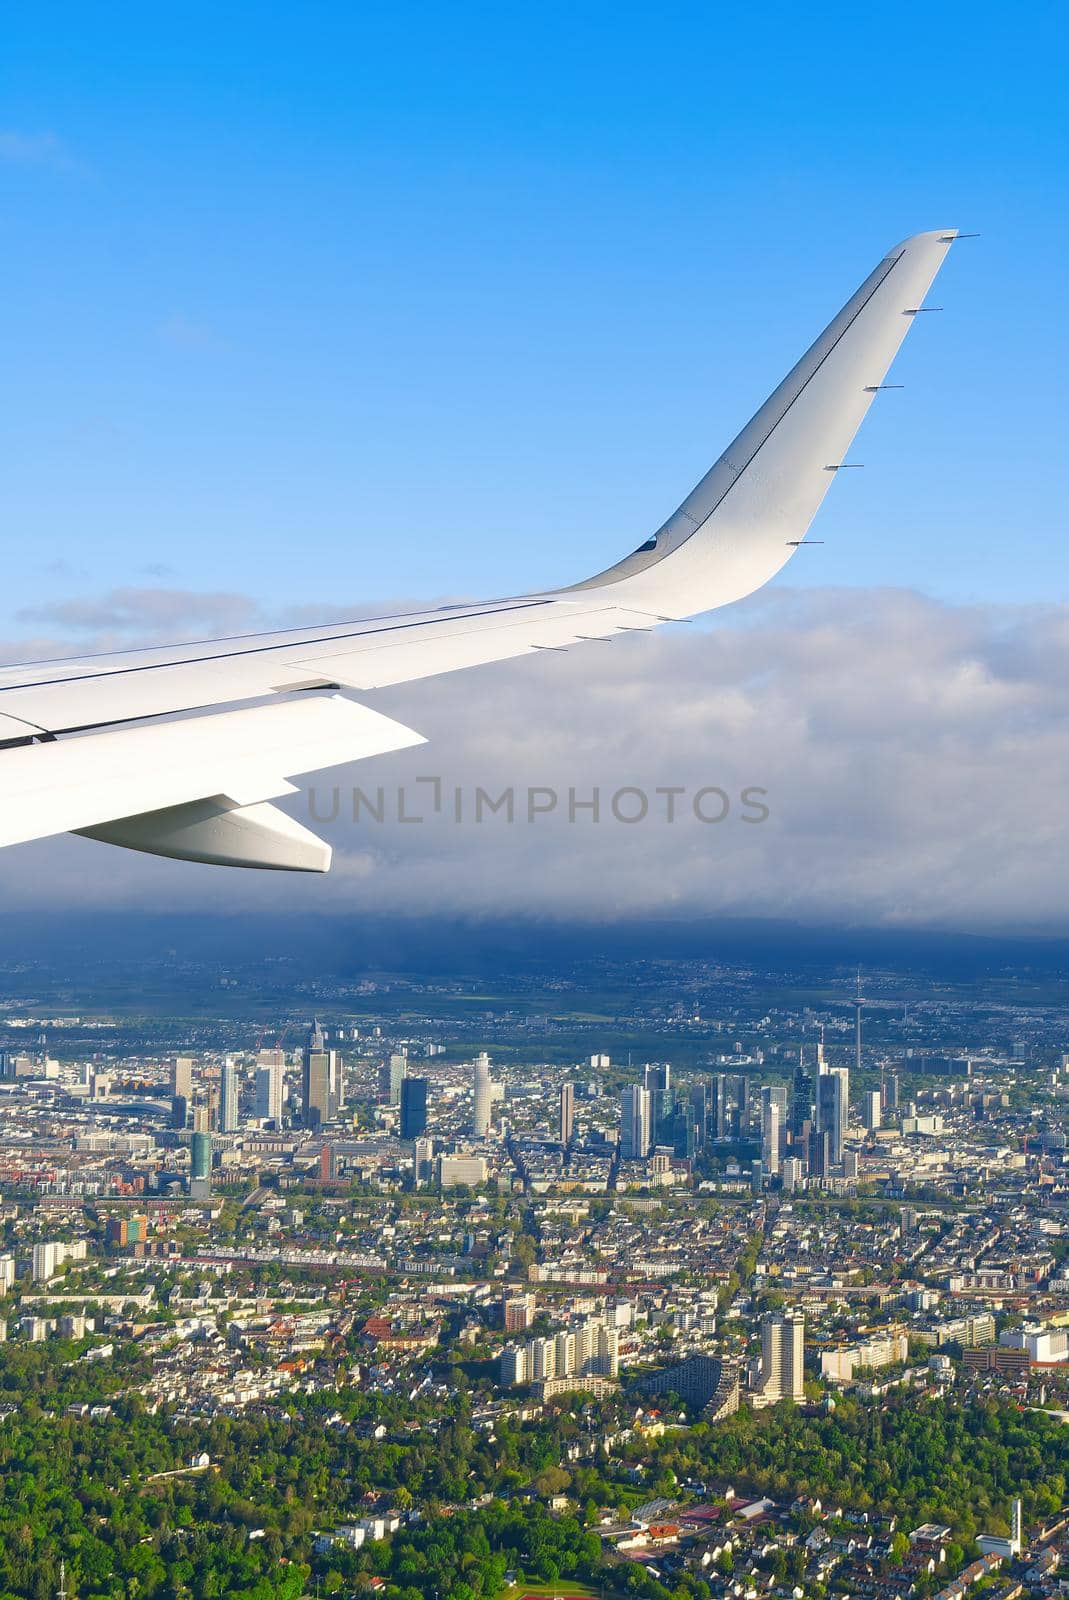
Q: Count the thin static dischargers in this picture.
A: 9